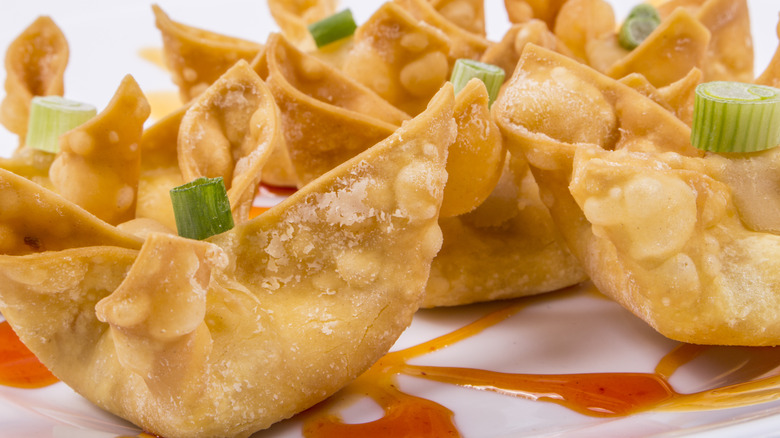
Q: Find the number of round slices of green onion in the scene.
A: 6